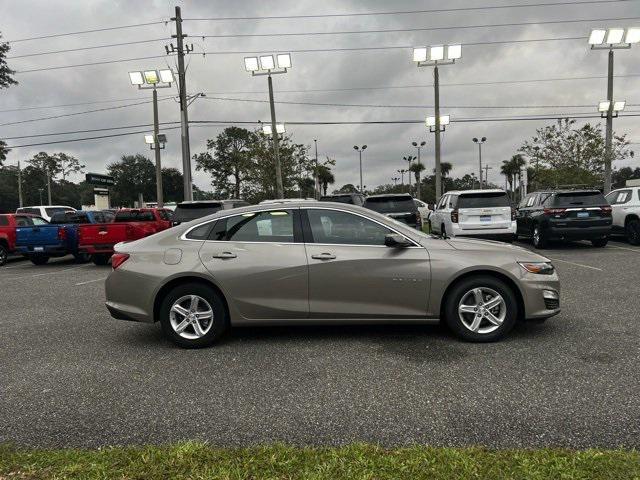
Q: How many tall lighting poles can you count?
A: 4